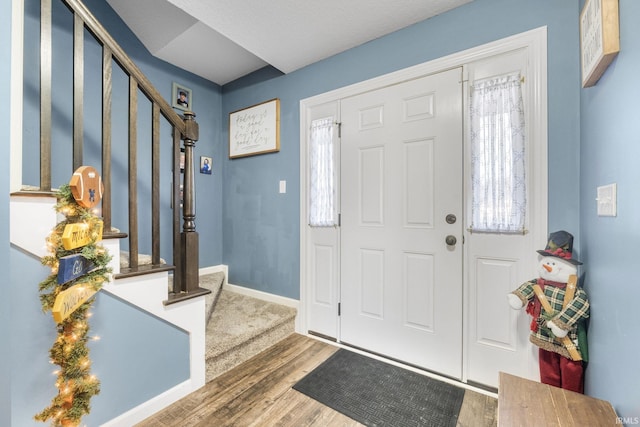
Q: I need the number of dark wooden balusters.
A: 6